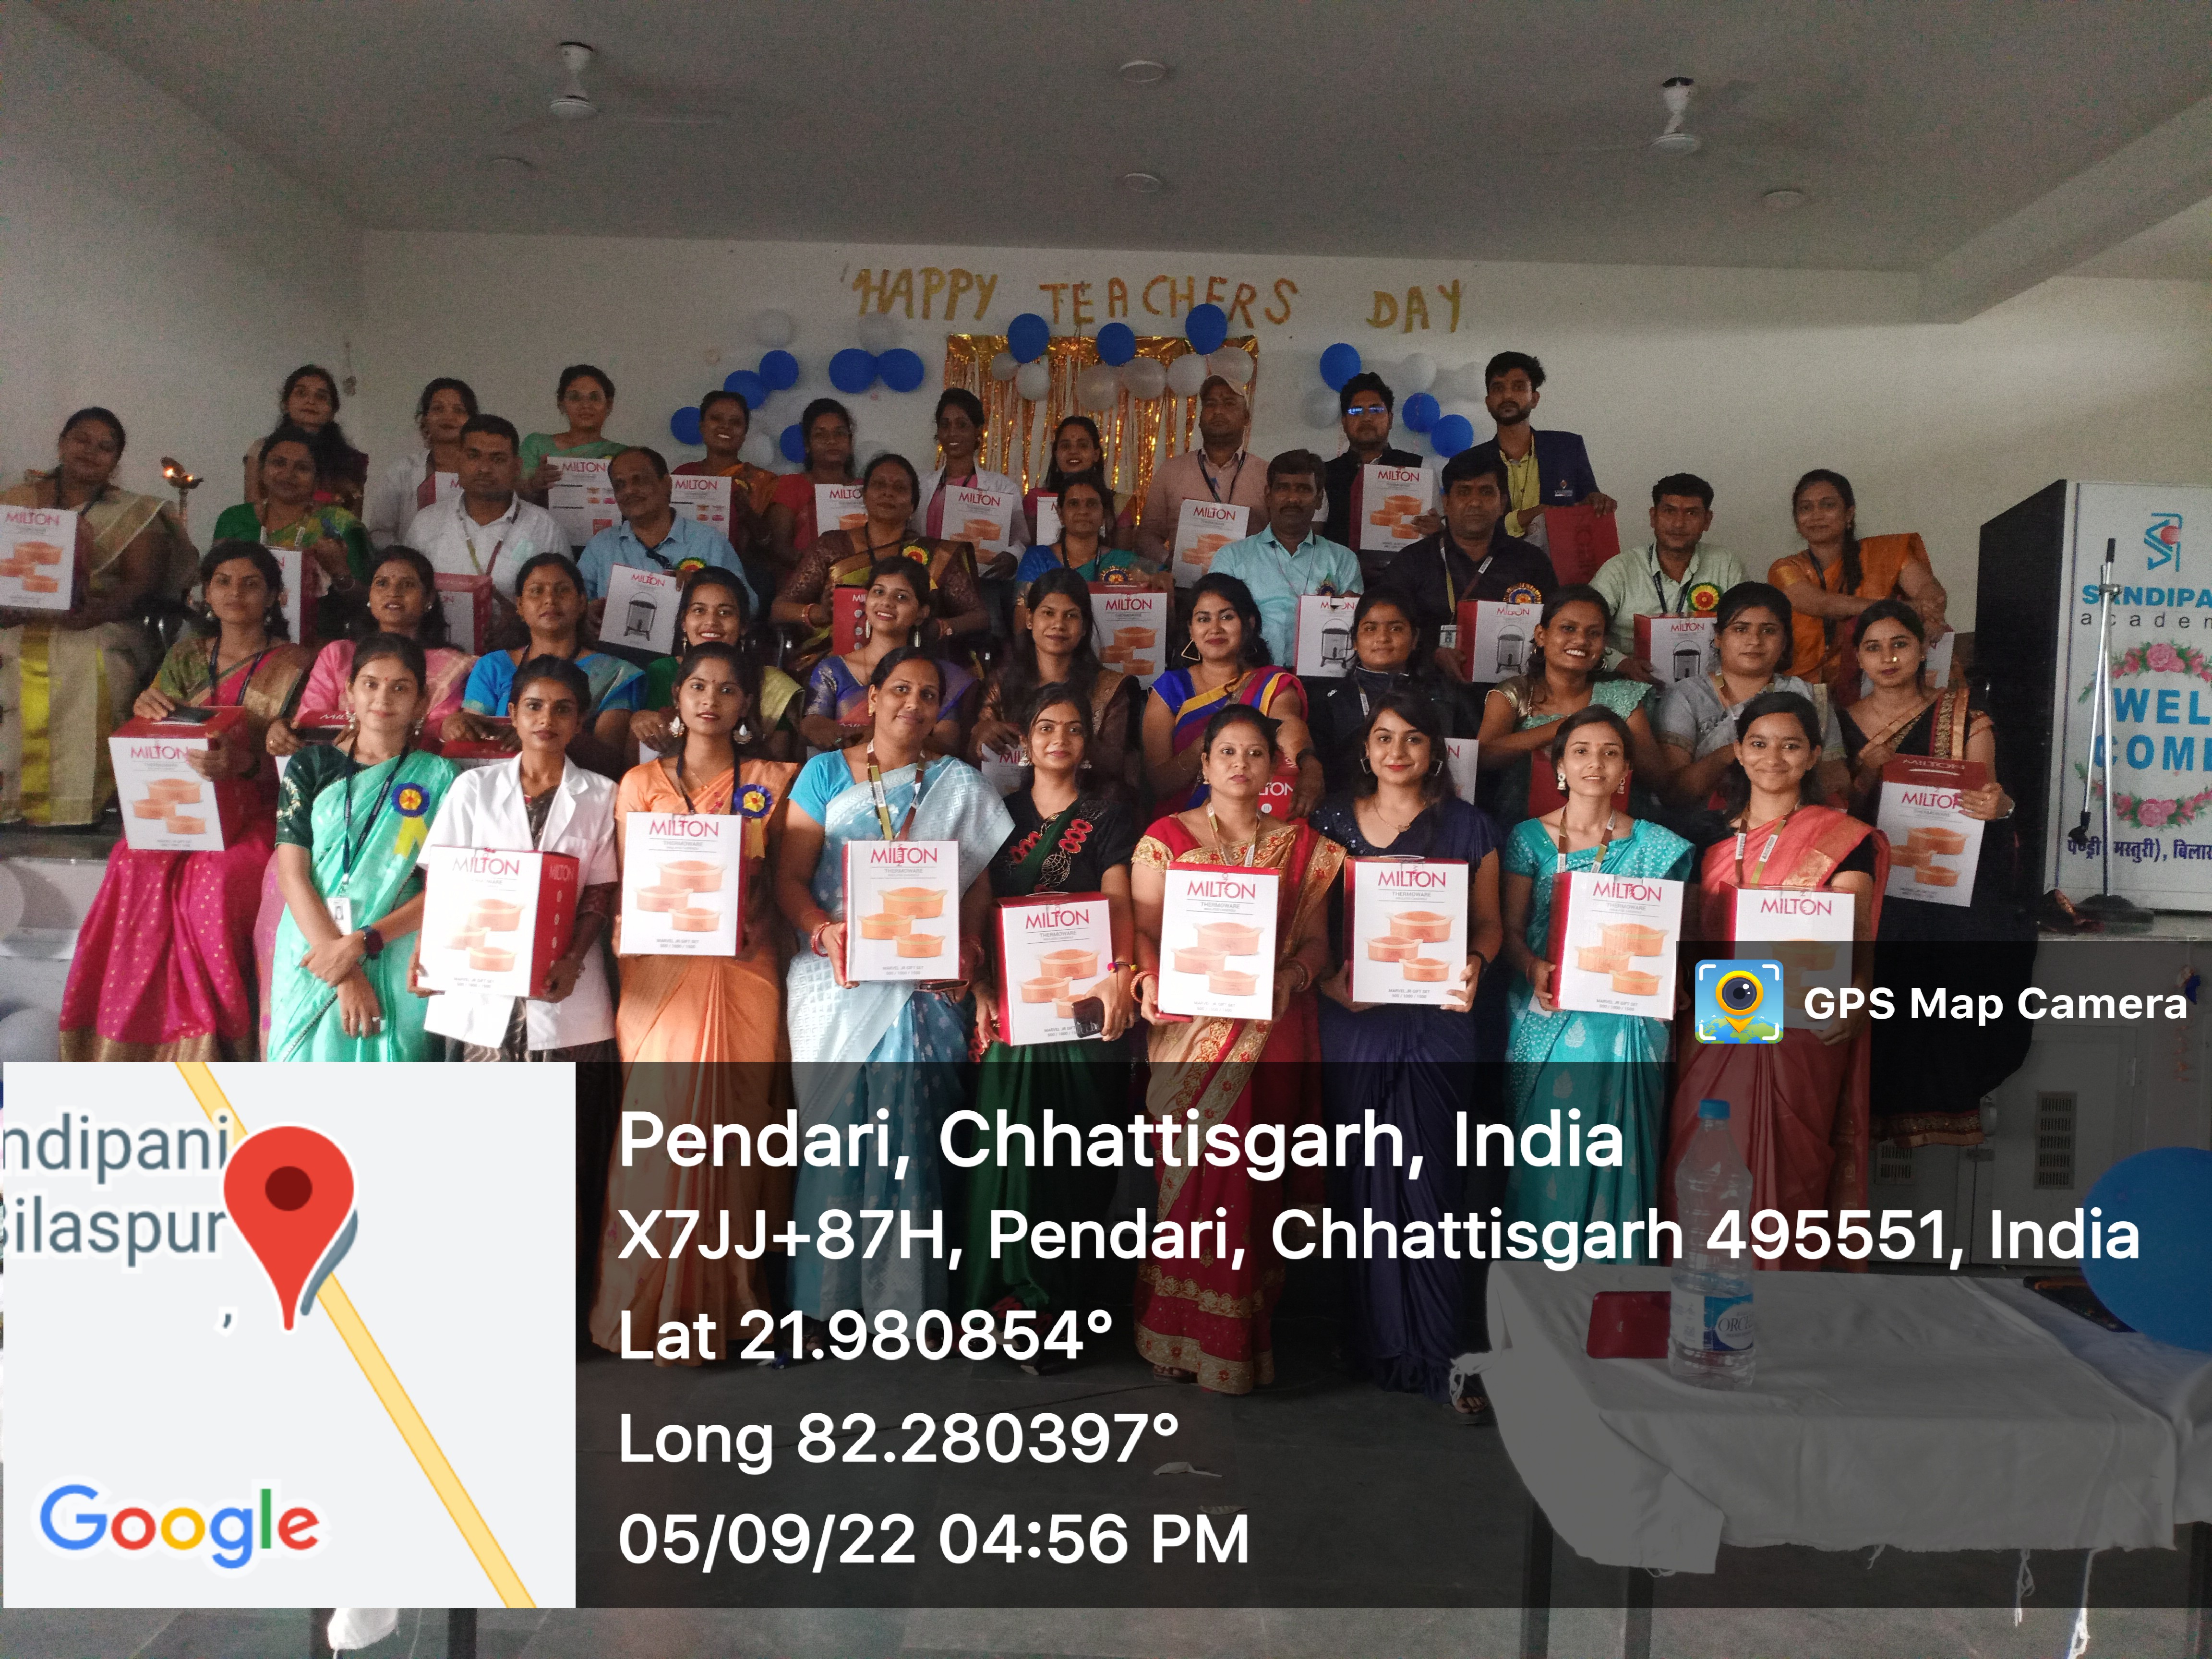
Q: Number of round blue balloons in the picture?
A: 13